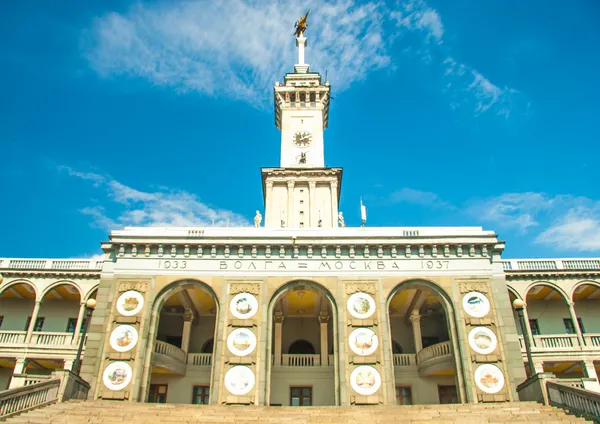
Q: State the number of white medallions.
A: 12